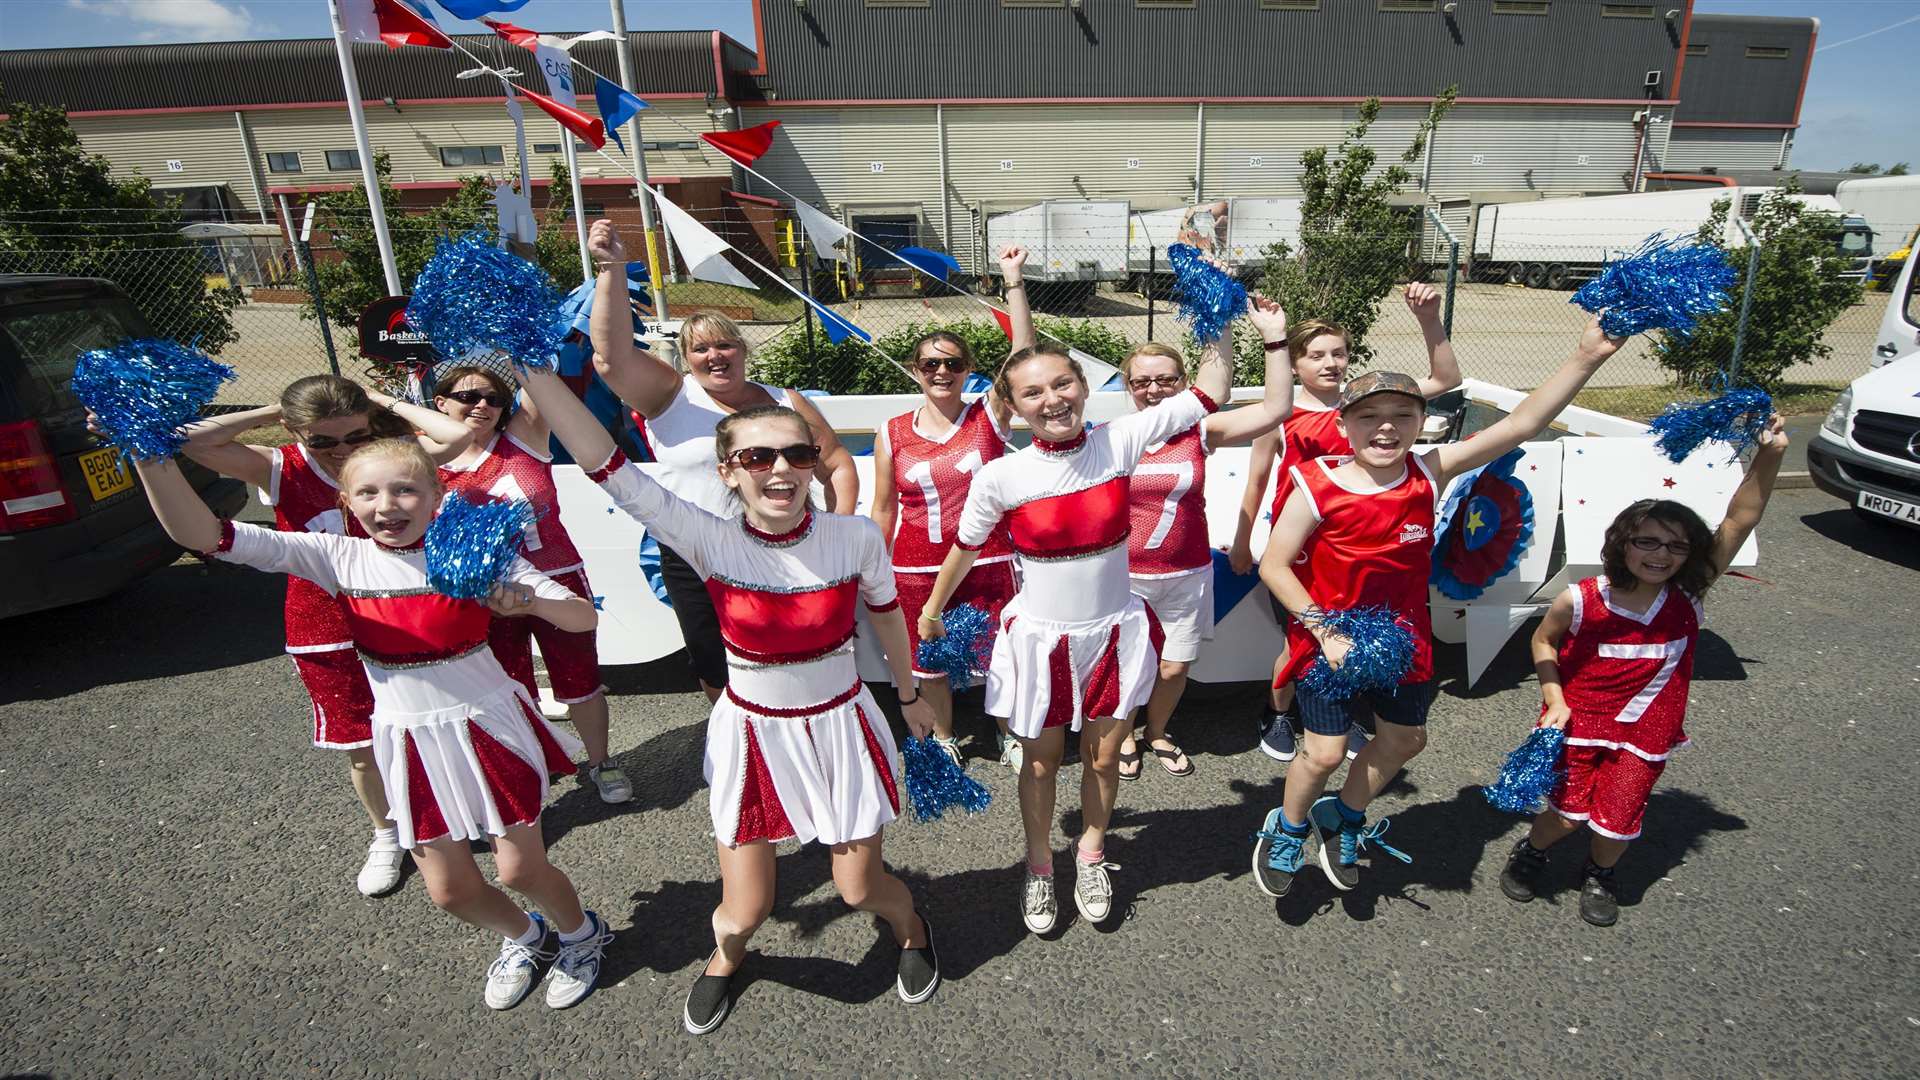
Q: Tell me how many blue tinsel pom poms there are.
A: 10